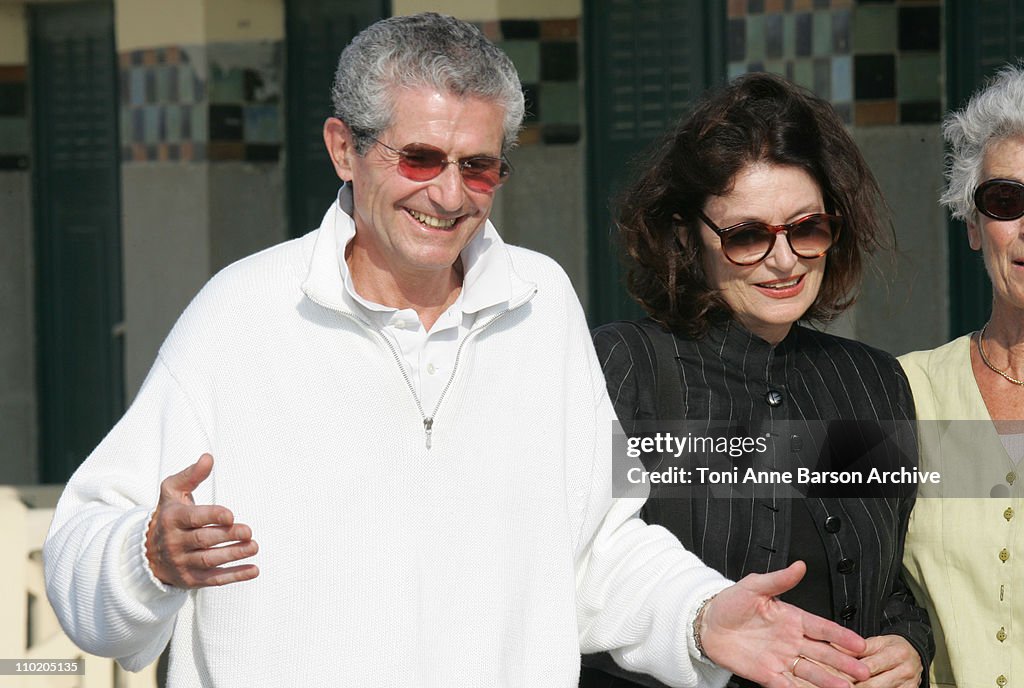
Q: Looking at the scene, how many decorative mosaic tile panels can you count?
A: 4